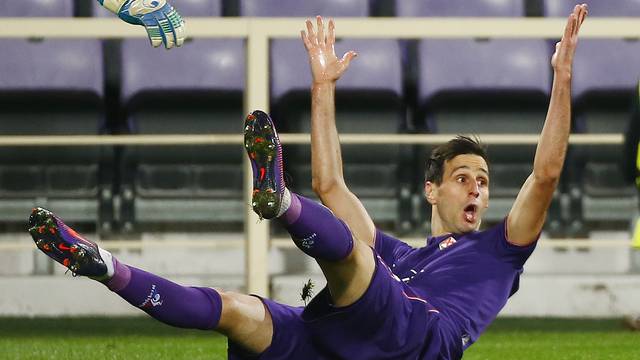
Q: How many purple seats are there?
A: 10